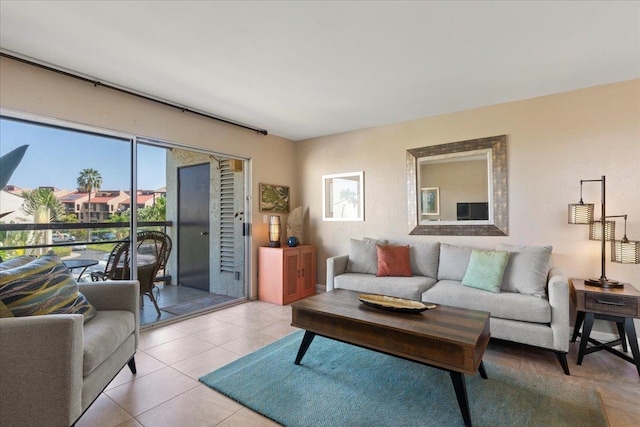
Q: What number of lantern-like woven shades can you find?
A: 3